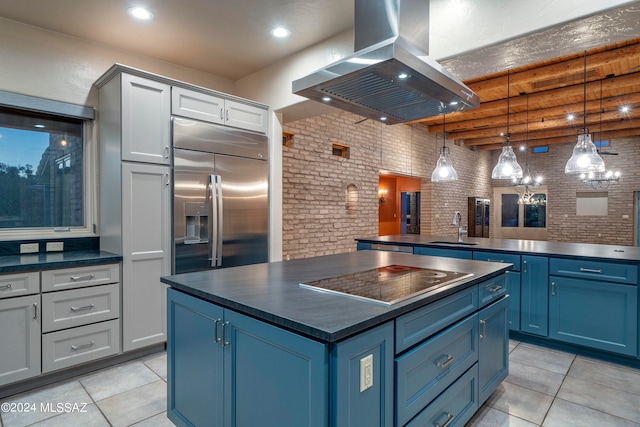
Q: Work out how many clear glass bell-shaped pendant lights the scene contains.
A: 3